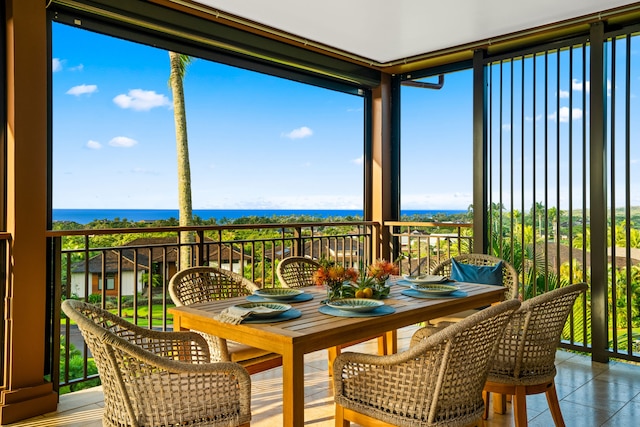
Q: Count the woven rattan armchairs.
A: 6